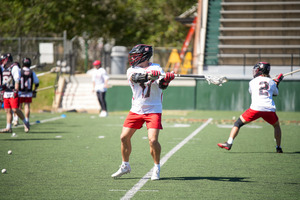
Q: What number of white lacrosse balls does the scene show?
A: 3